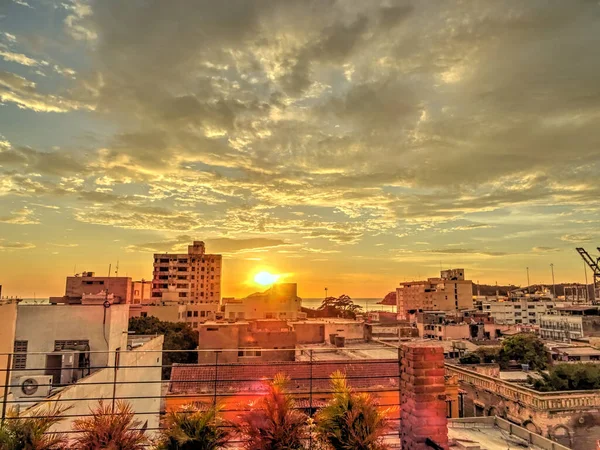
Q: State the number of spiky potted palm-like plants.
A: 5